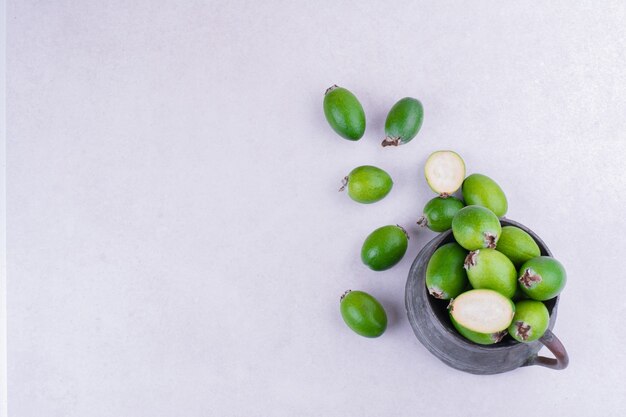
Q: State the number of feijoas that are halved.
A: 2